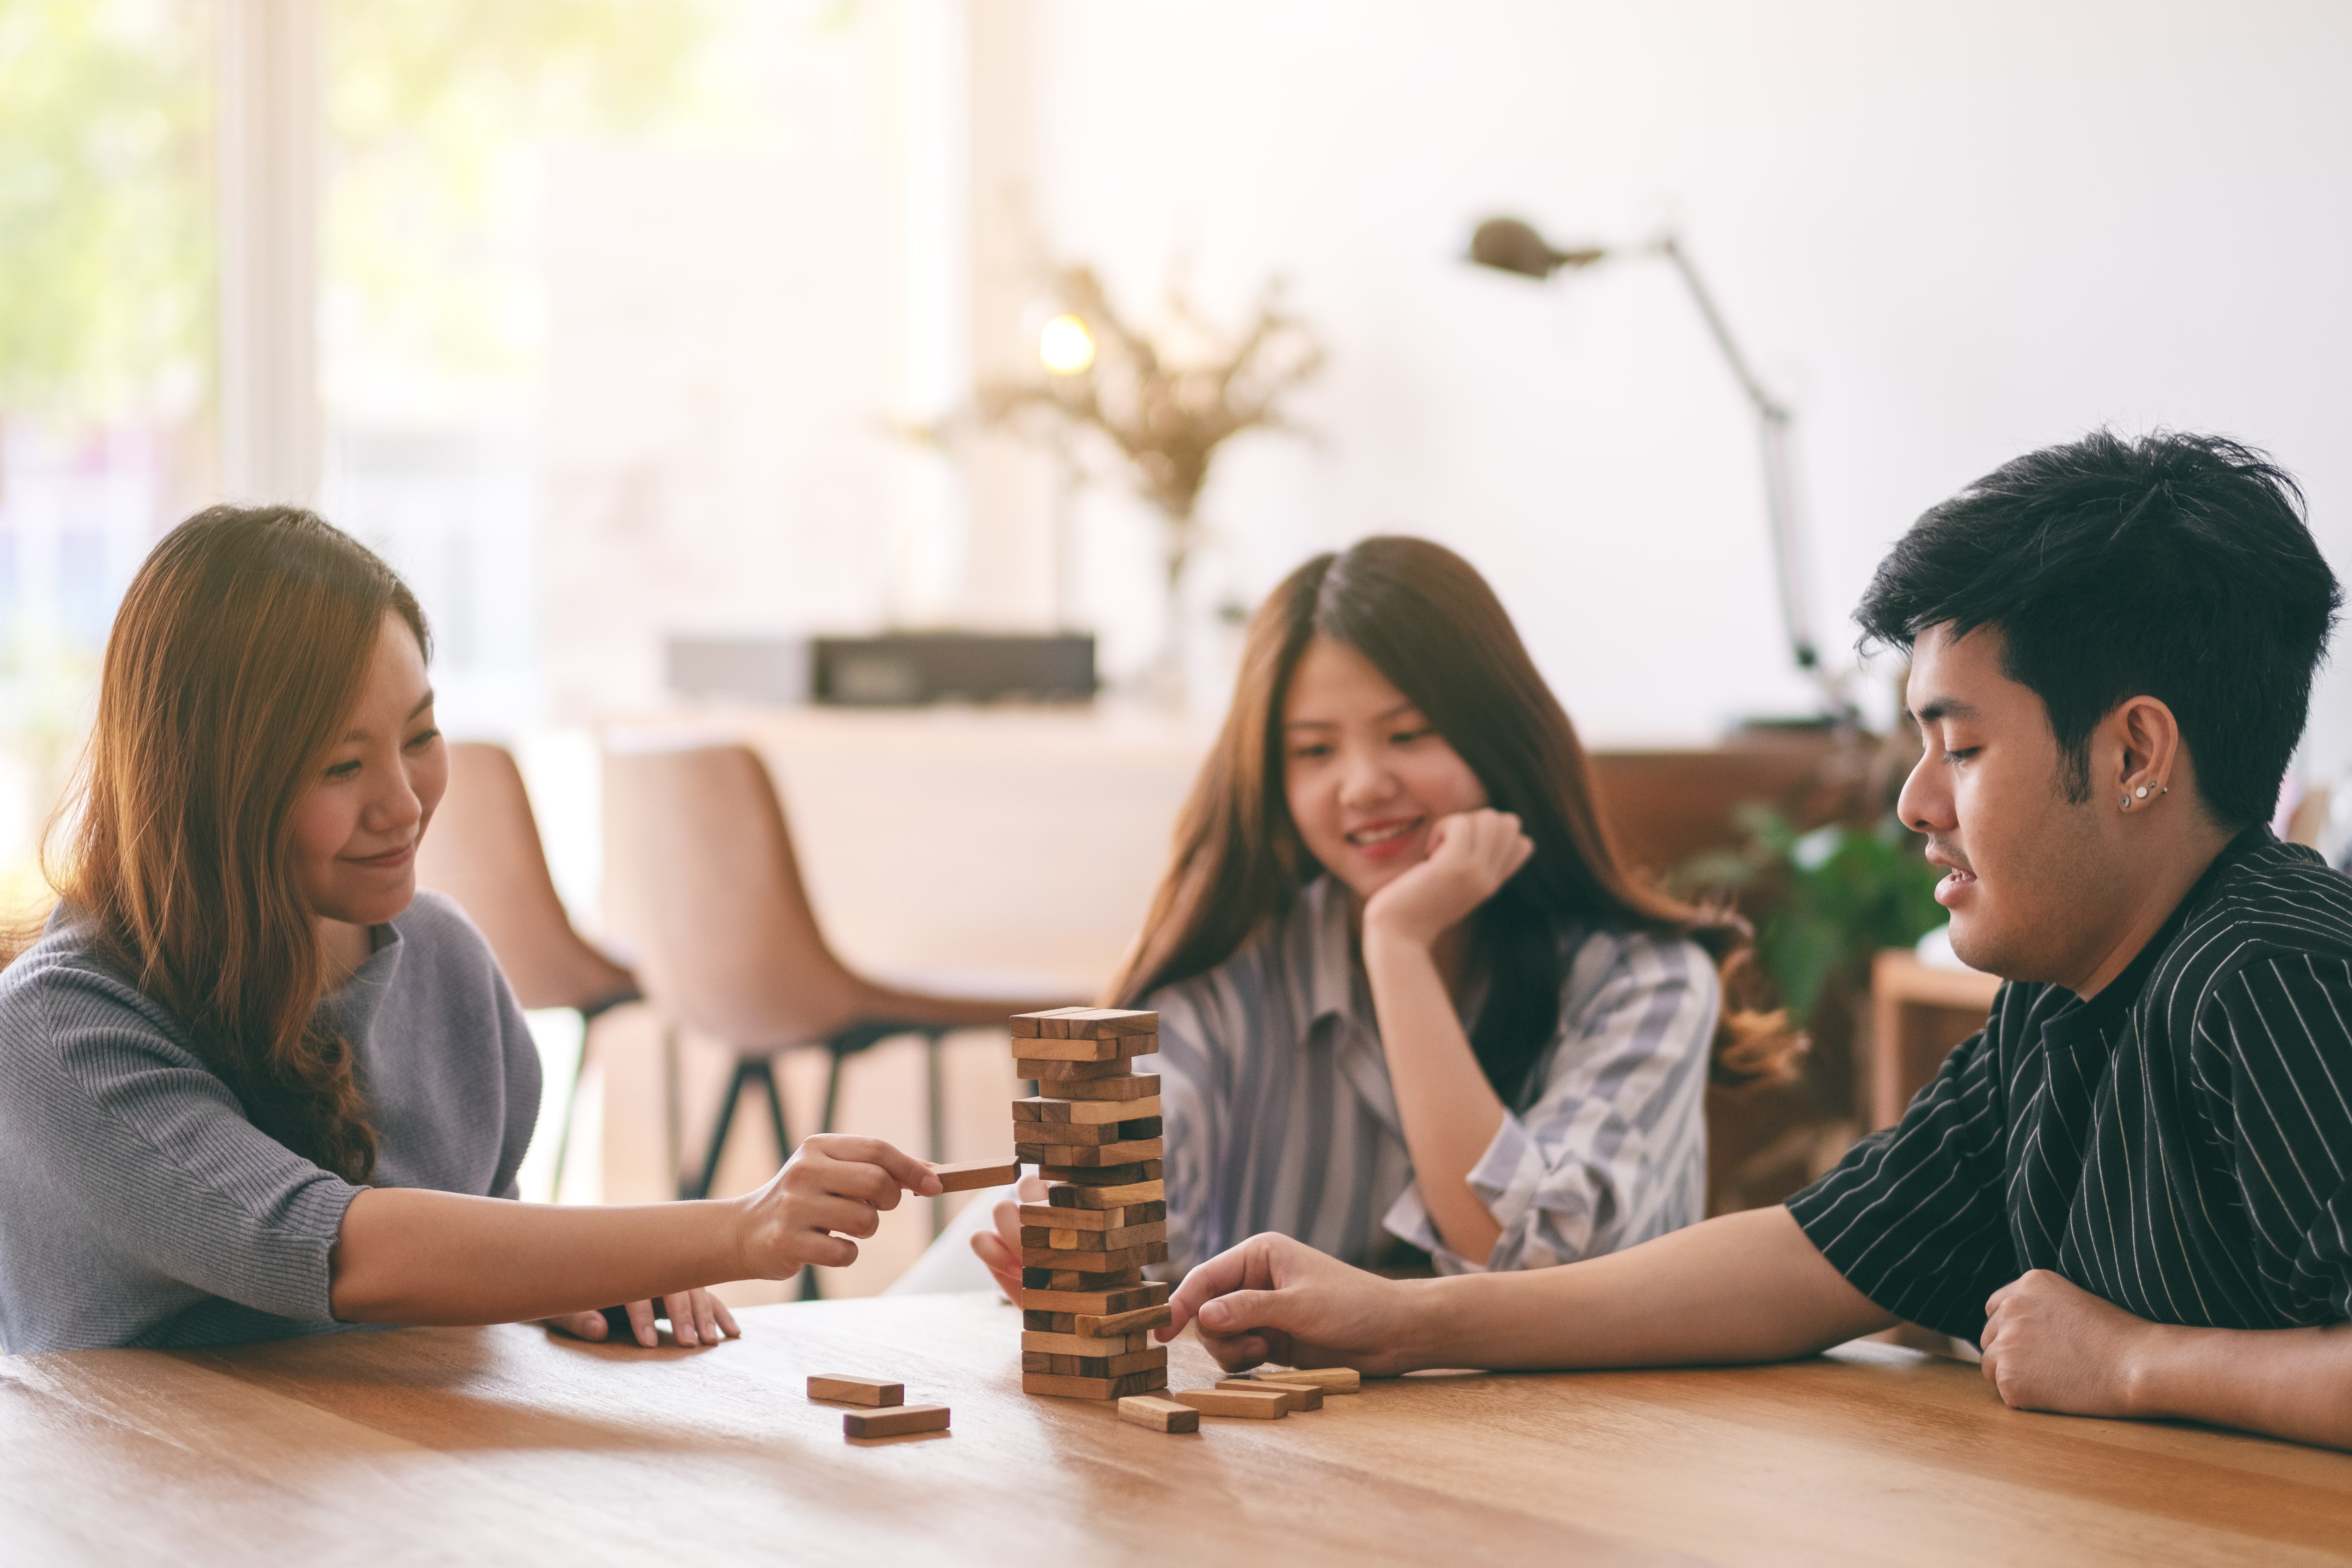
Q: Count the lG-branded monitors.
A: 0